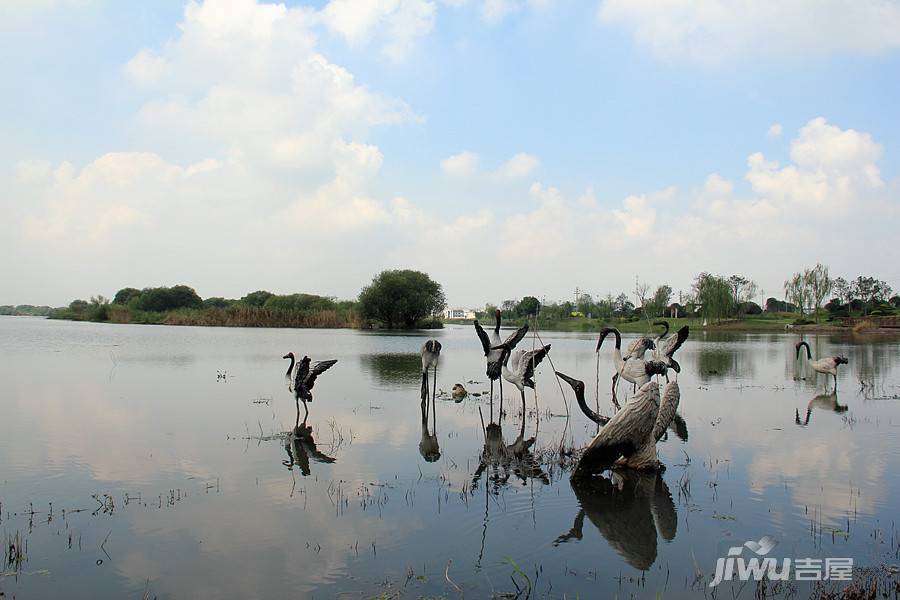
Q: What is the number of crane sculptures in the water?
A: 9